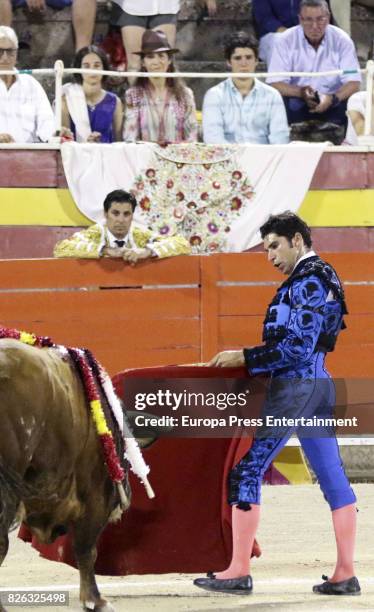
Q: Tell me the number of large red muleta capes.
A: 1